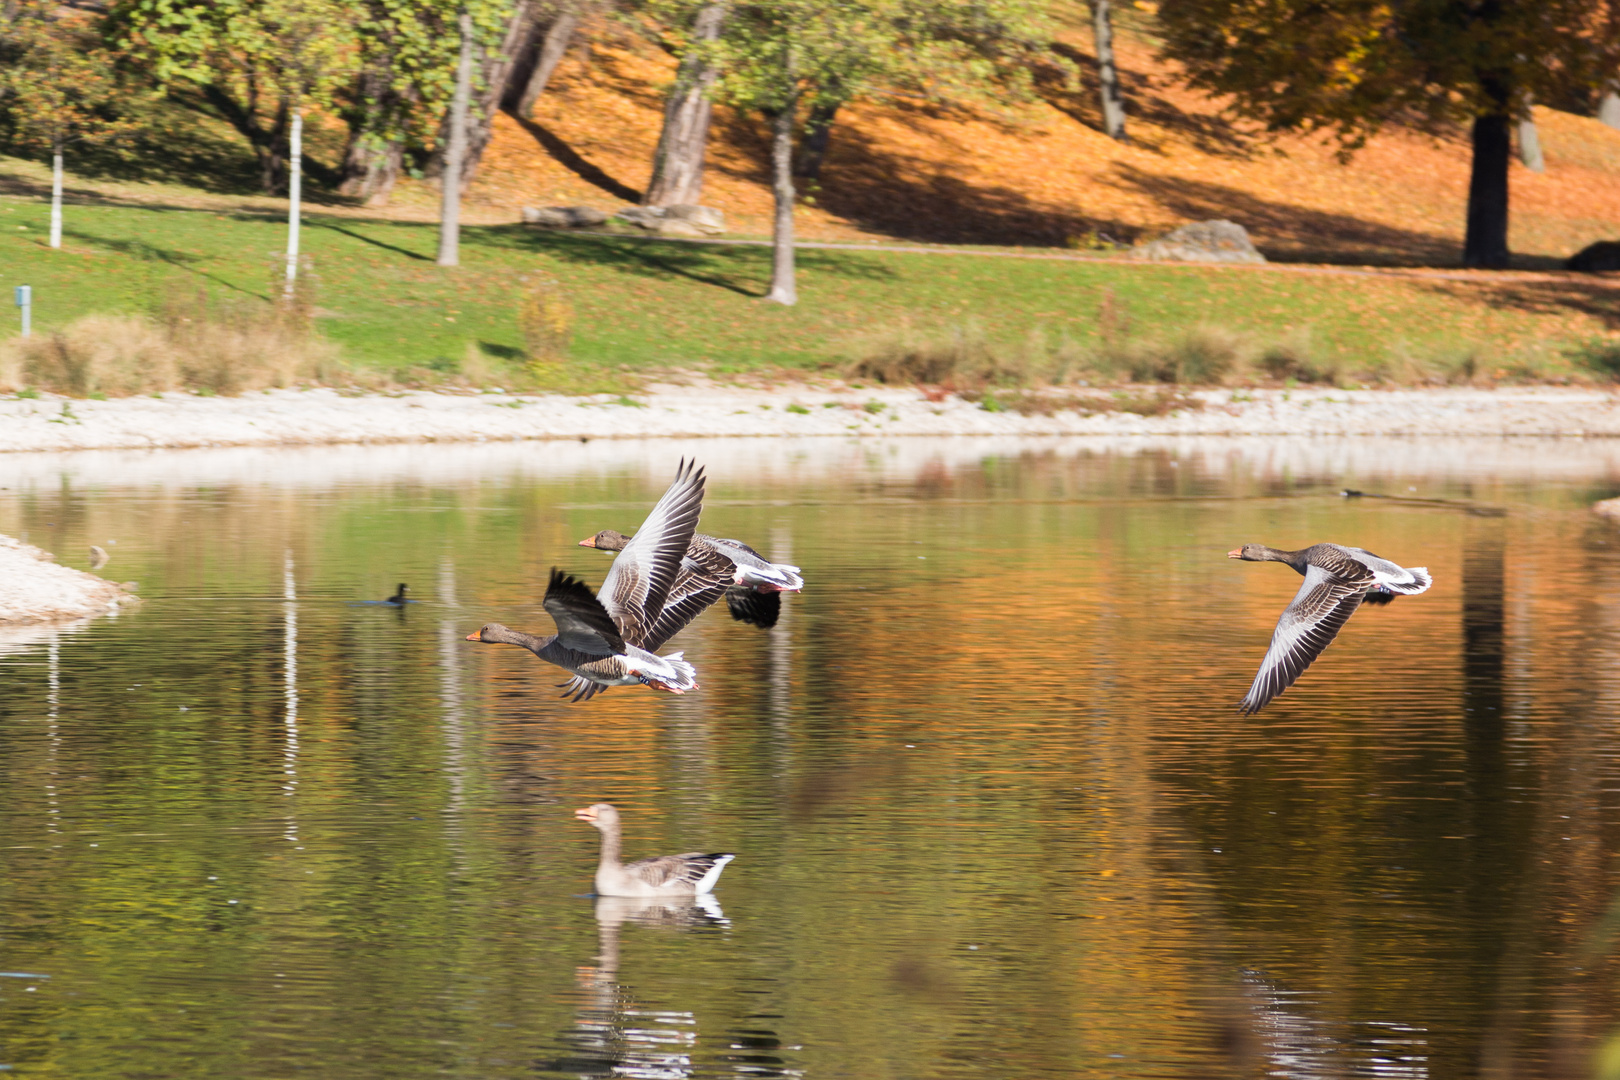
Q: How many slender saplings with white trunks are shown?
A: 2